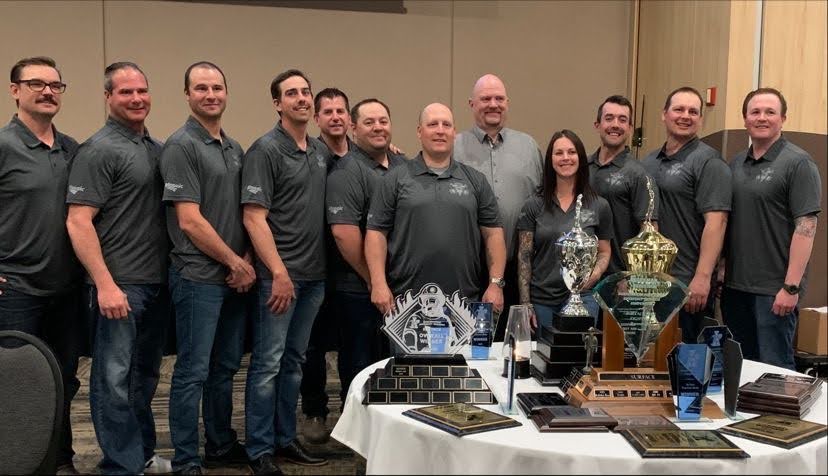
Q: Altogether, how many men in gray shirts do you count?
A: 11